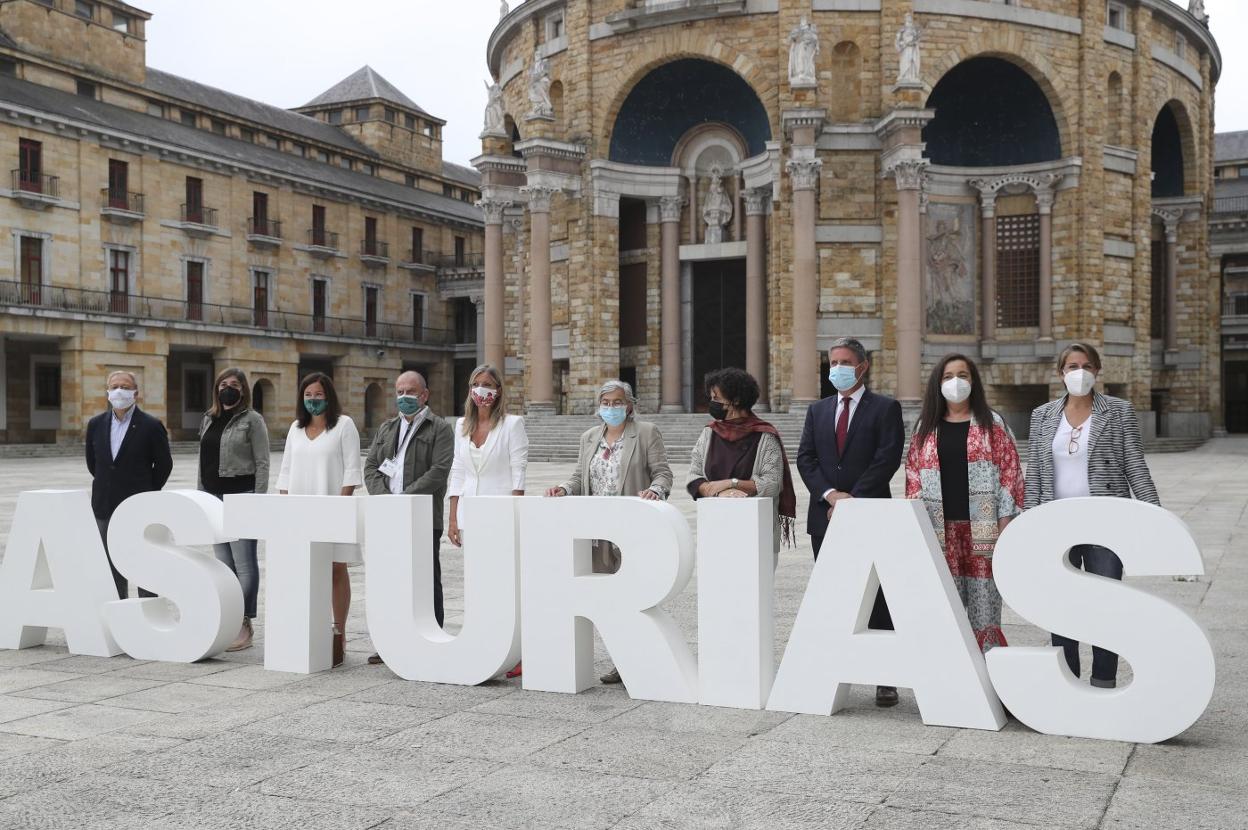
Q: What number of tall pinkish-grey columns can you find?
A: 6